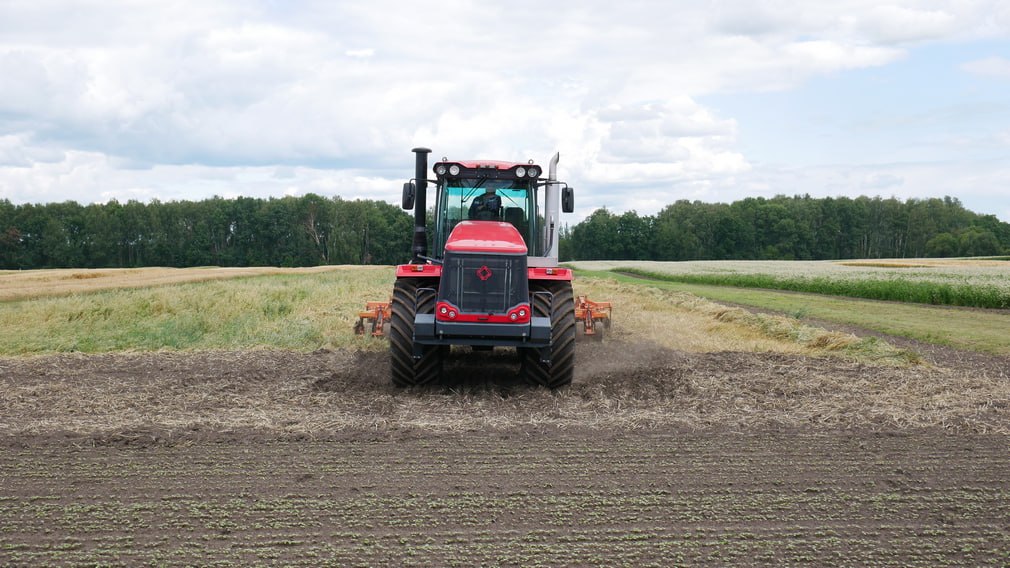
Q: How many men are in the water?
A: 0